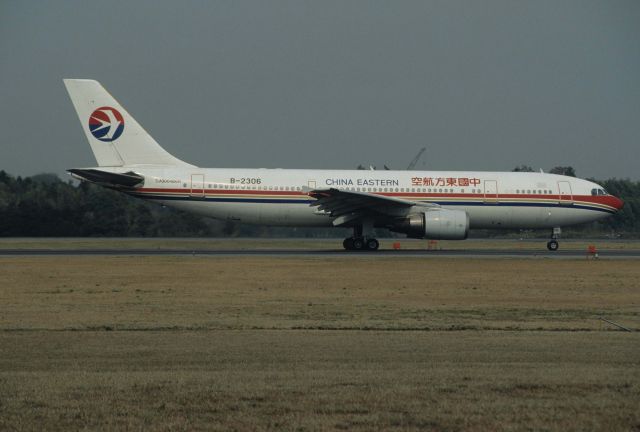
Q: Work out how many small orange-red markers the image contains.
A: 3